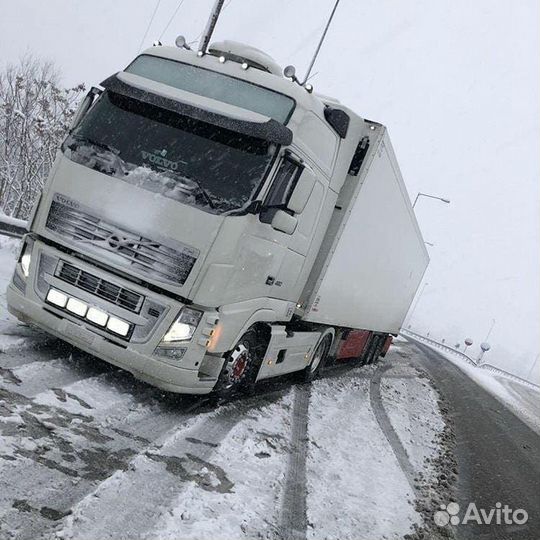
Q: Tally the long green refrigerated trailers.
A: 0